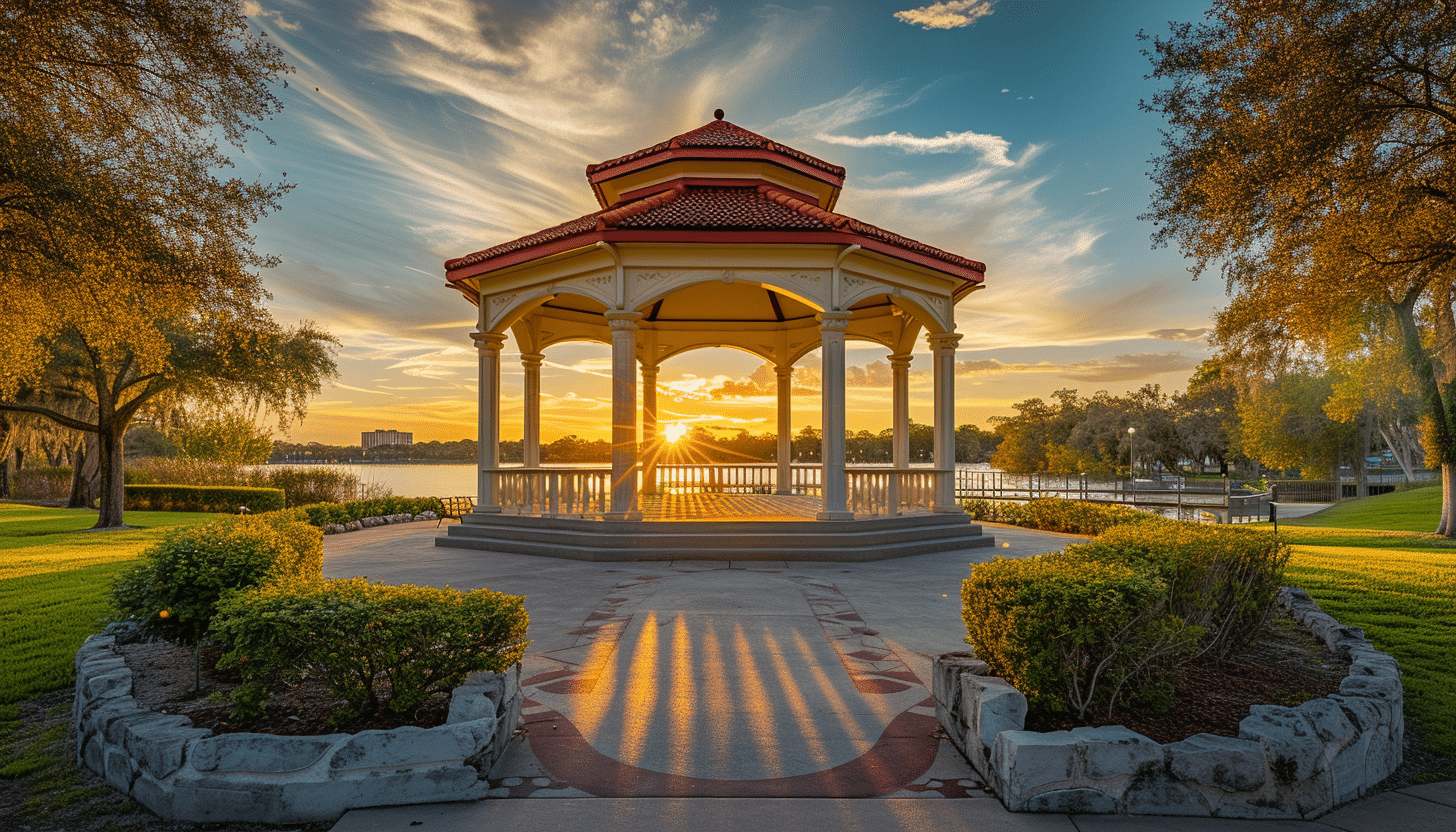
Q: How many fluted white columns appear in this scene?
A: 8